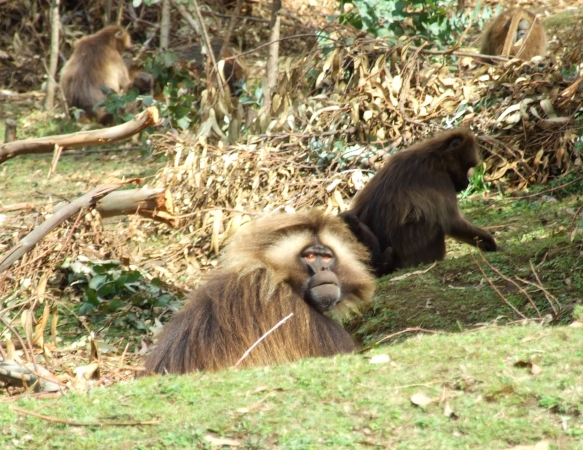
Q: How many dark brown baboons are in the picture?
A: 1